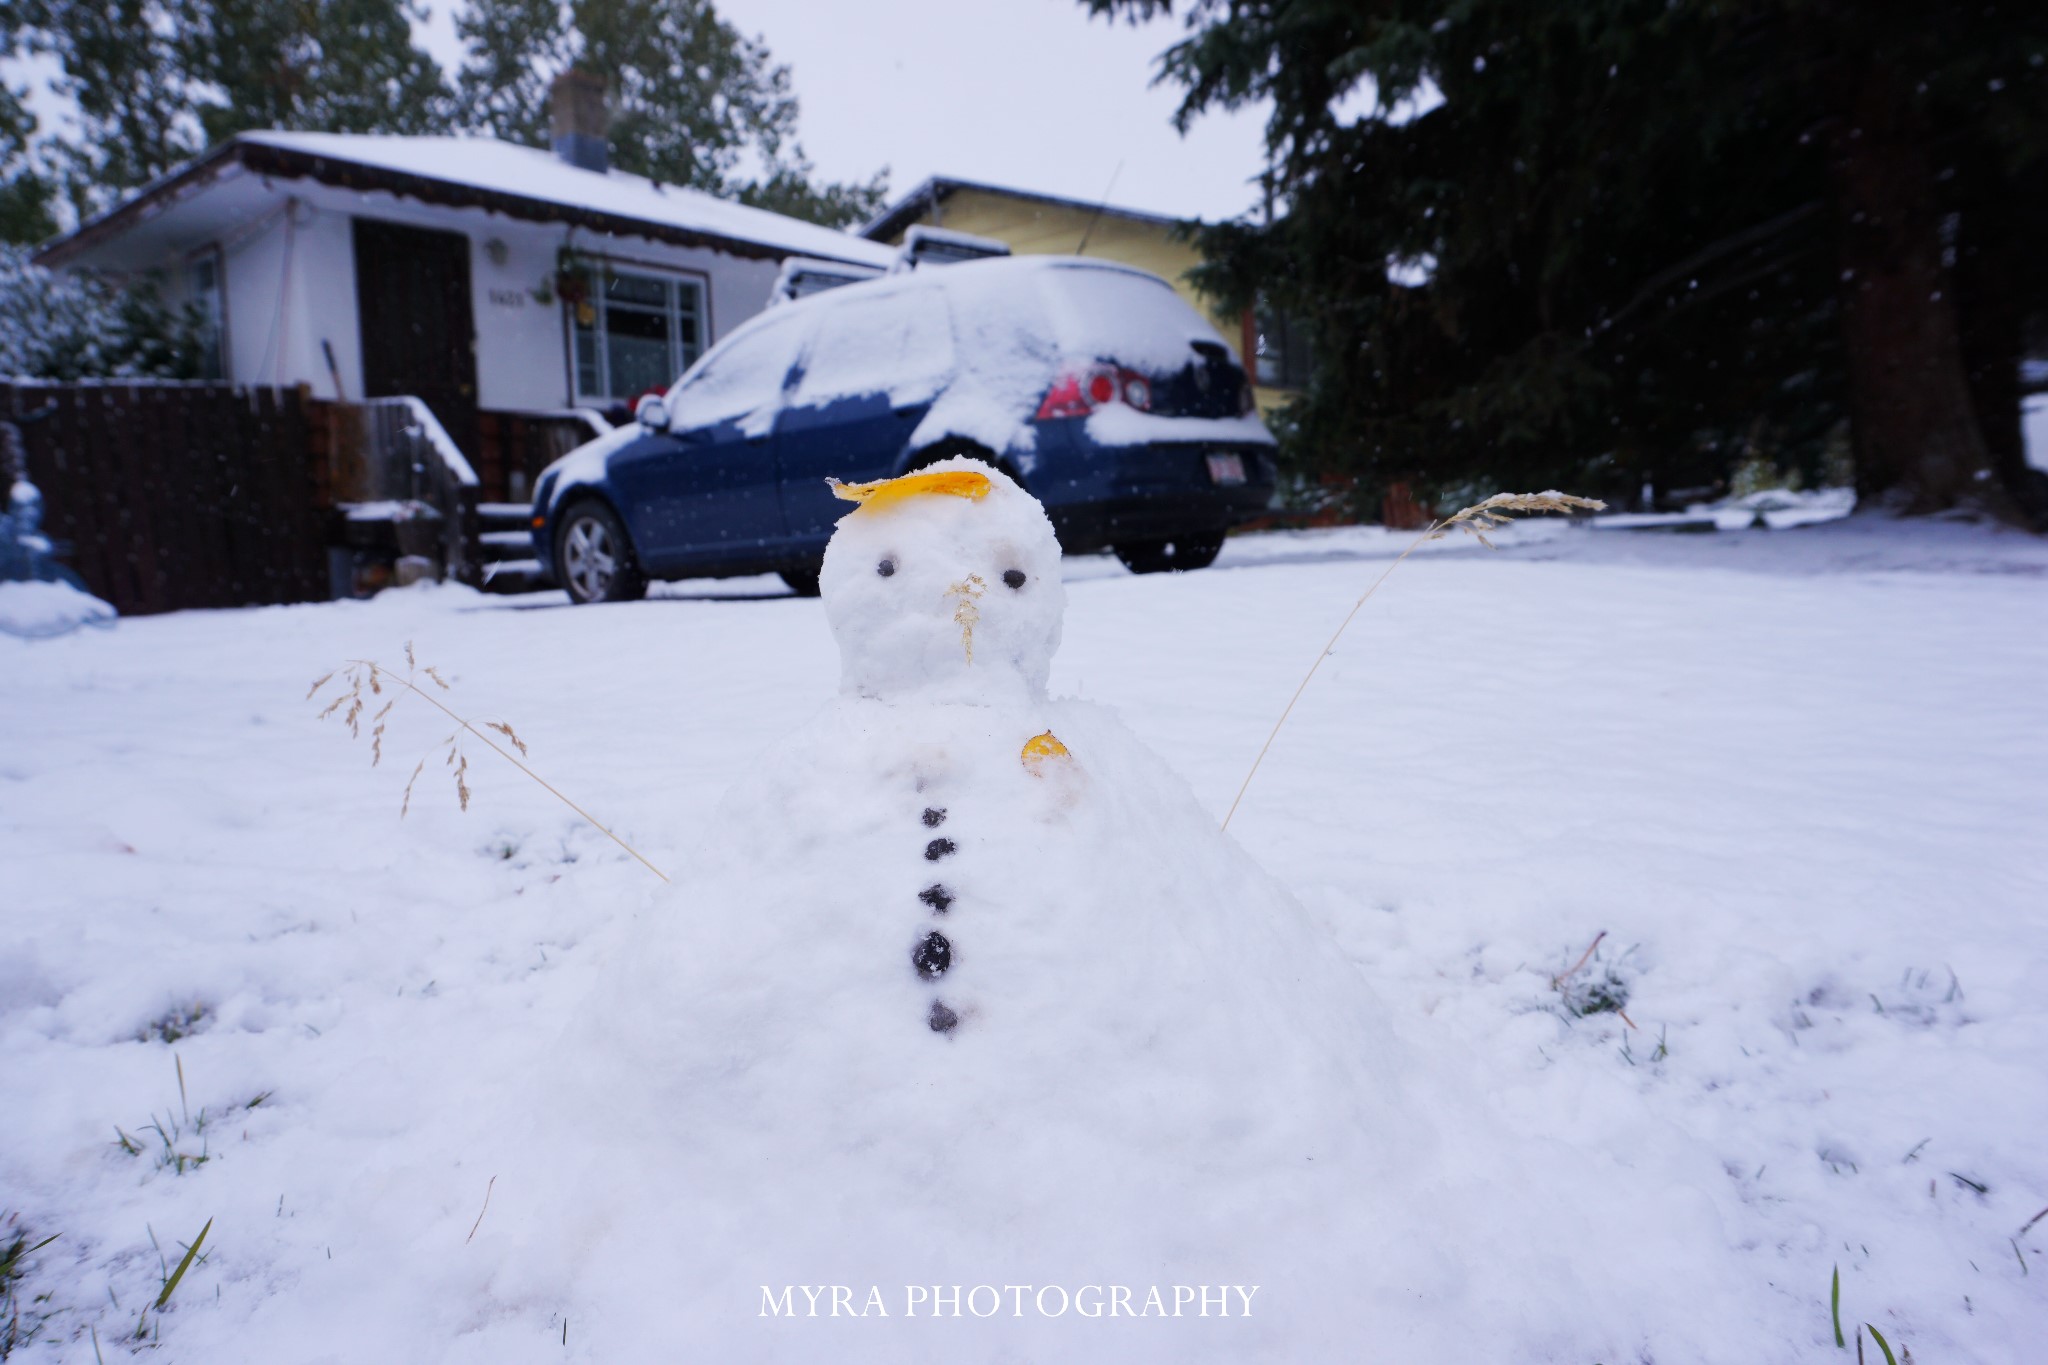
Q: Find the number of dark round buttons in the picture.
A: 5